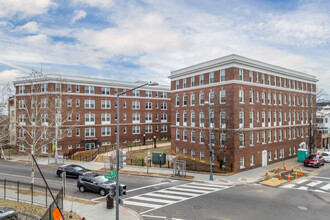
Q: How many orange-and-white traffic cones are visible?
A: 8